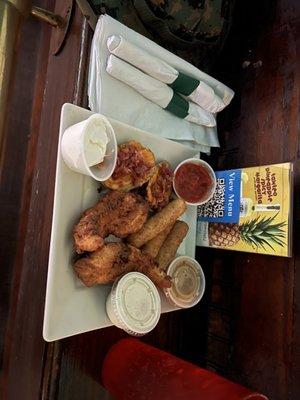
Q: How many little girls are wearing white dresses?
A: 0